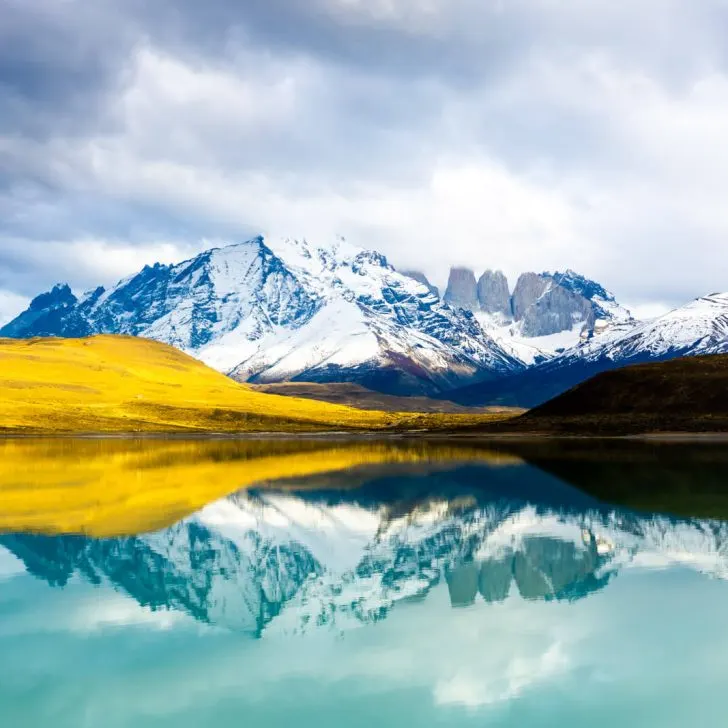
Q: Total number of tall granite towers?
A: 3